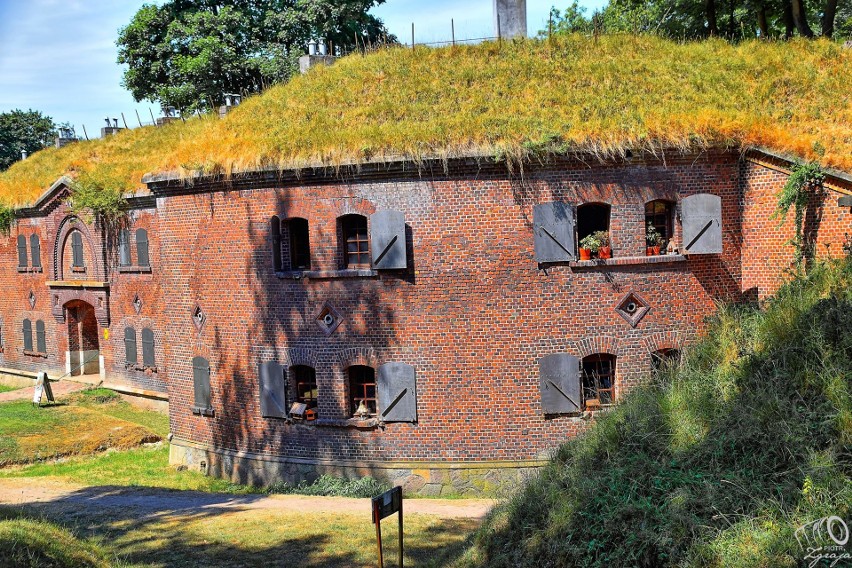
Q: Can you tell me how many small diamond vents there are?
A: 5